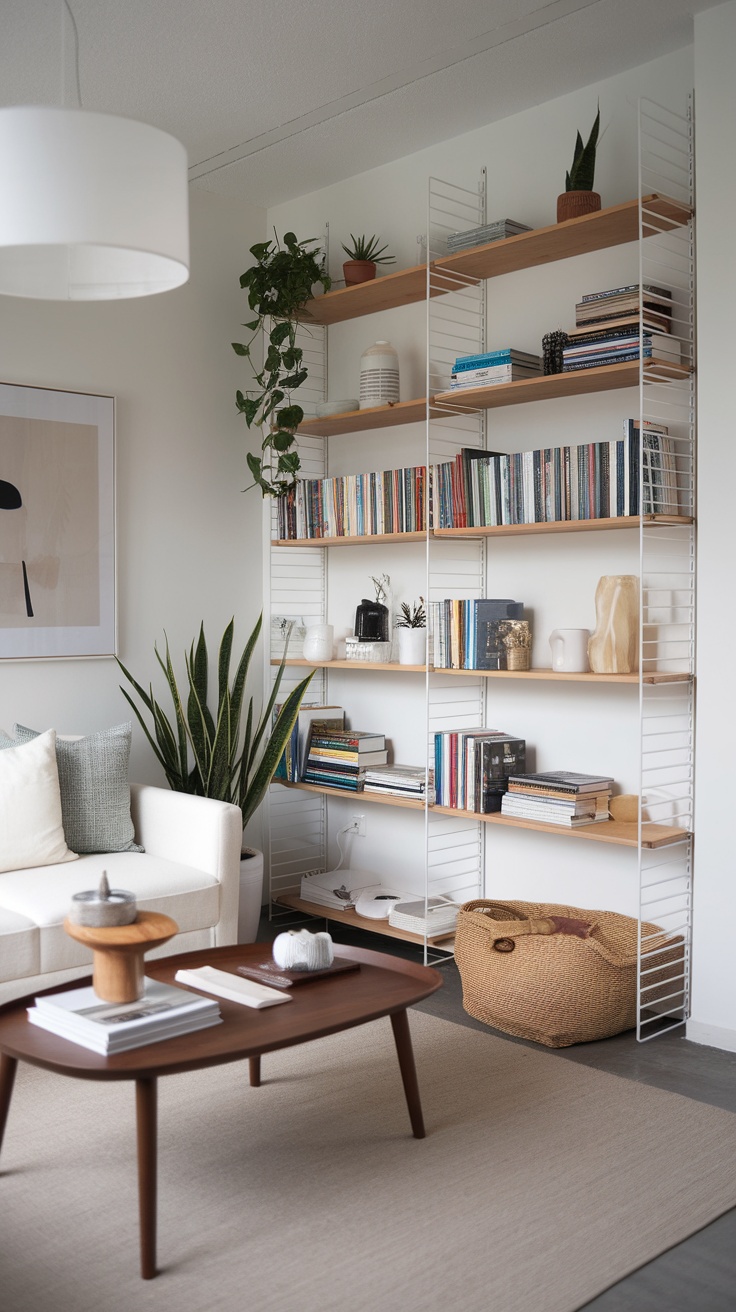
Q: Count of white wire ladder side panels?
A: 3